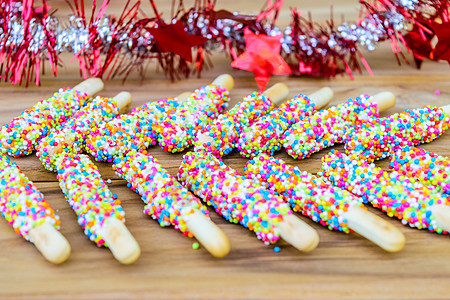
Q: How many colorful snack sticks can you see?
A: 15